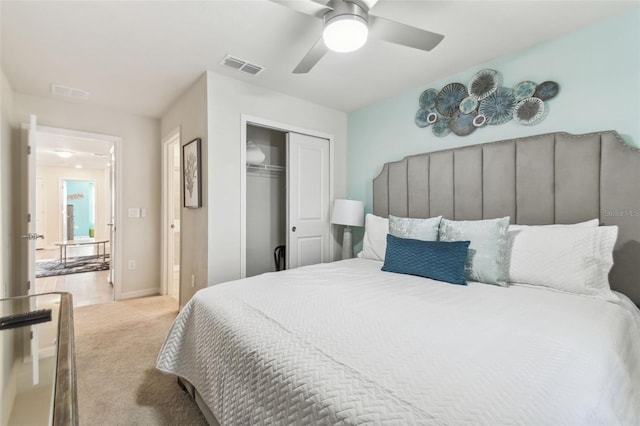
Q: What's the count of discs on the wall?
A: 13